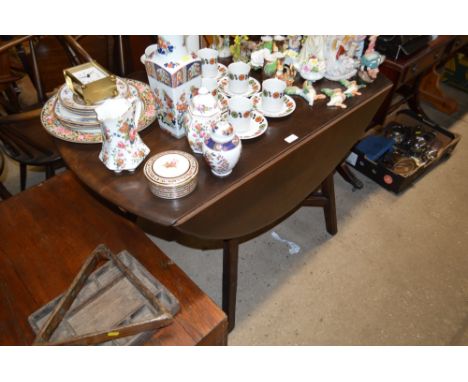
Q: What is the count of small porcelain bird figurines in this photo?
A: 3